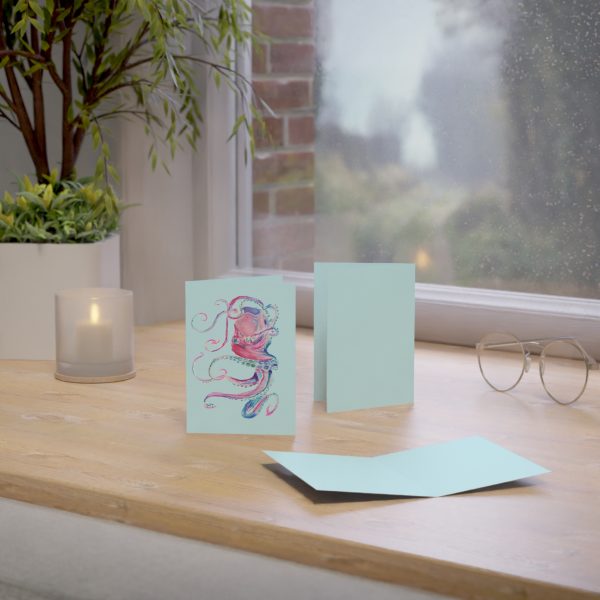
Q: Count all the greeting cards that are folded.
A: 2